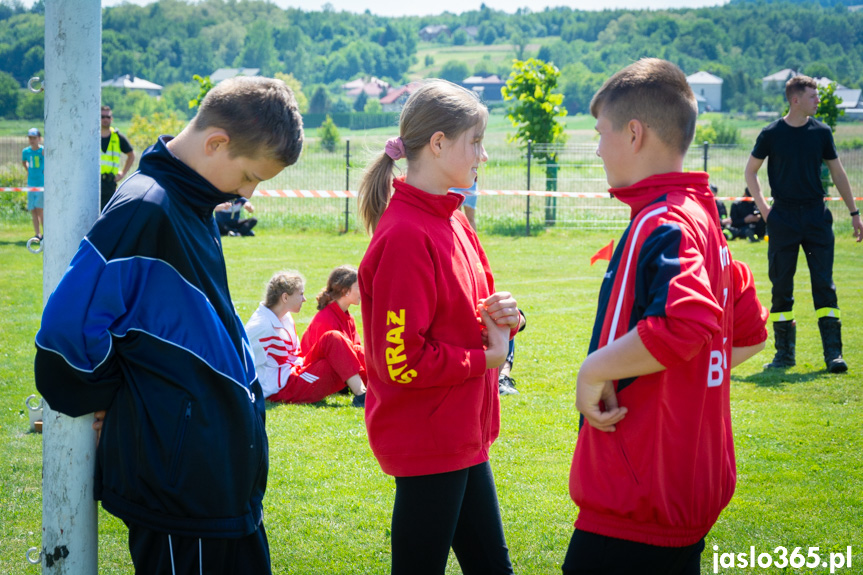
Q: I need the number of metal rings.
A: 4